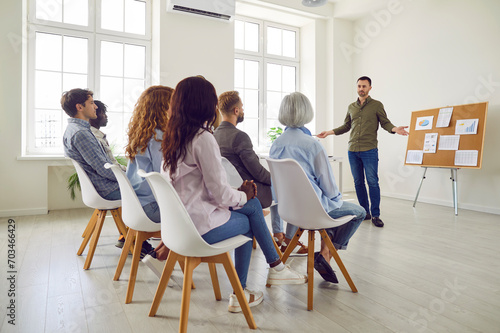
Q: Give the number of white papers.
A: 7